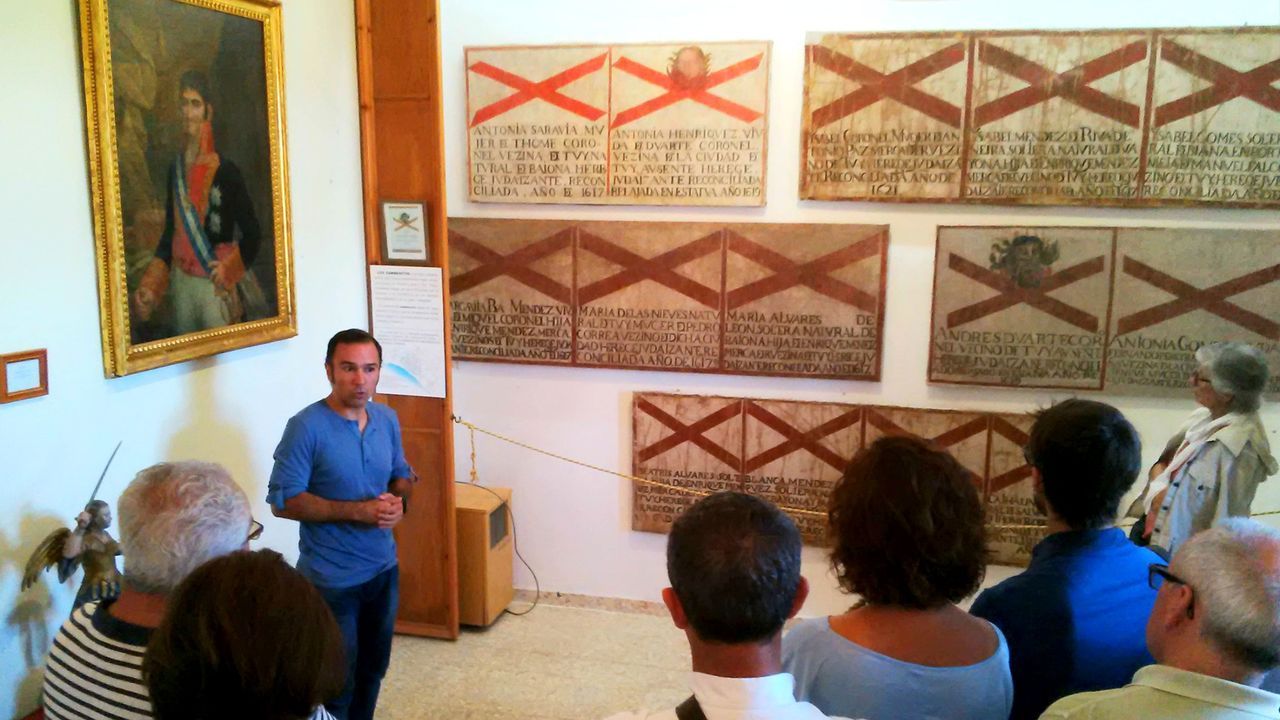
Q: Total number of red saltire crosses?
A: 14